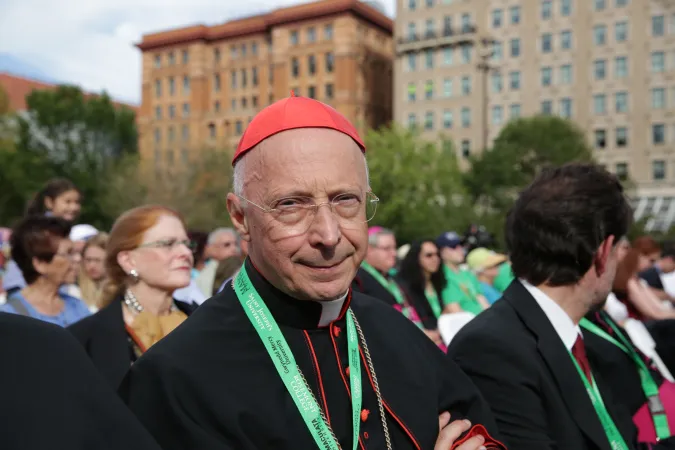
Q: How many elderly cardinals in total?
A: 1